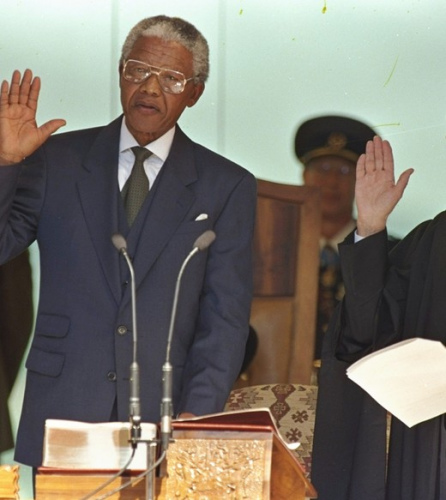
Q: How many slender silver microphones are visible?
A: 2